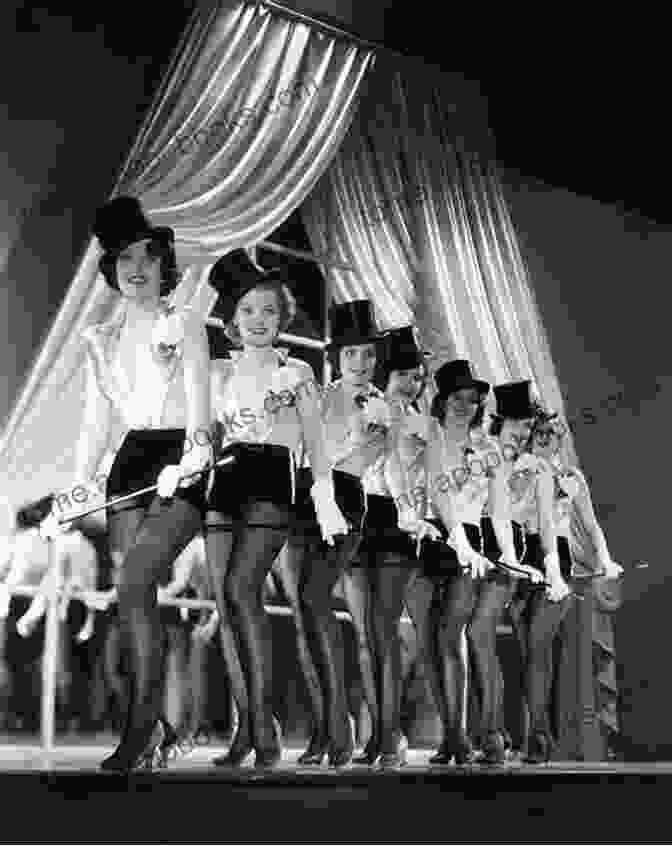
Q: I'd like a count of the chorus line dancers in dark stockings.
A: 7